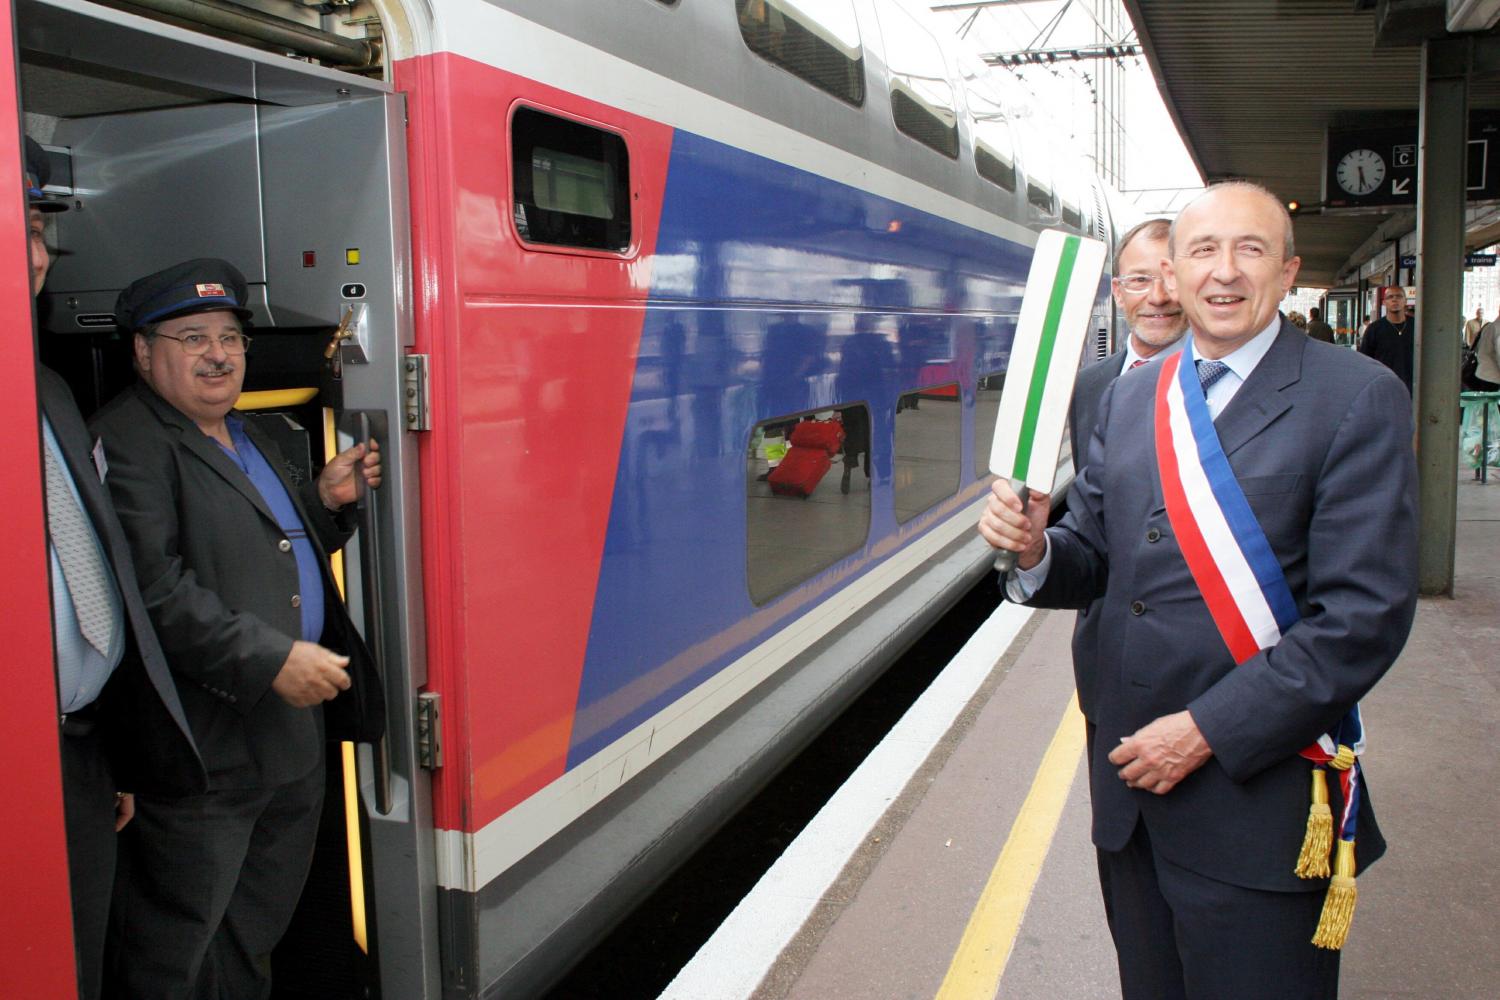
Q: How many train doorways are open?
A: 1